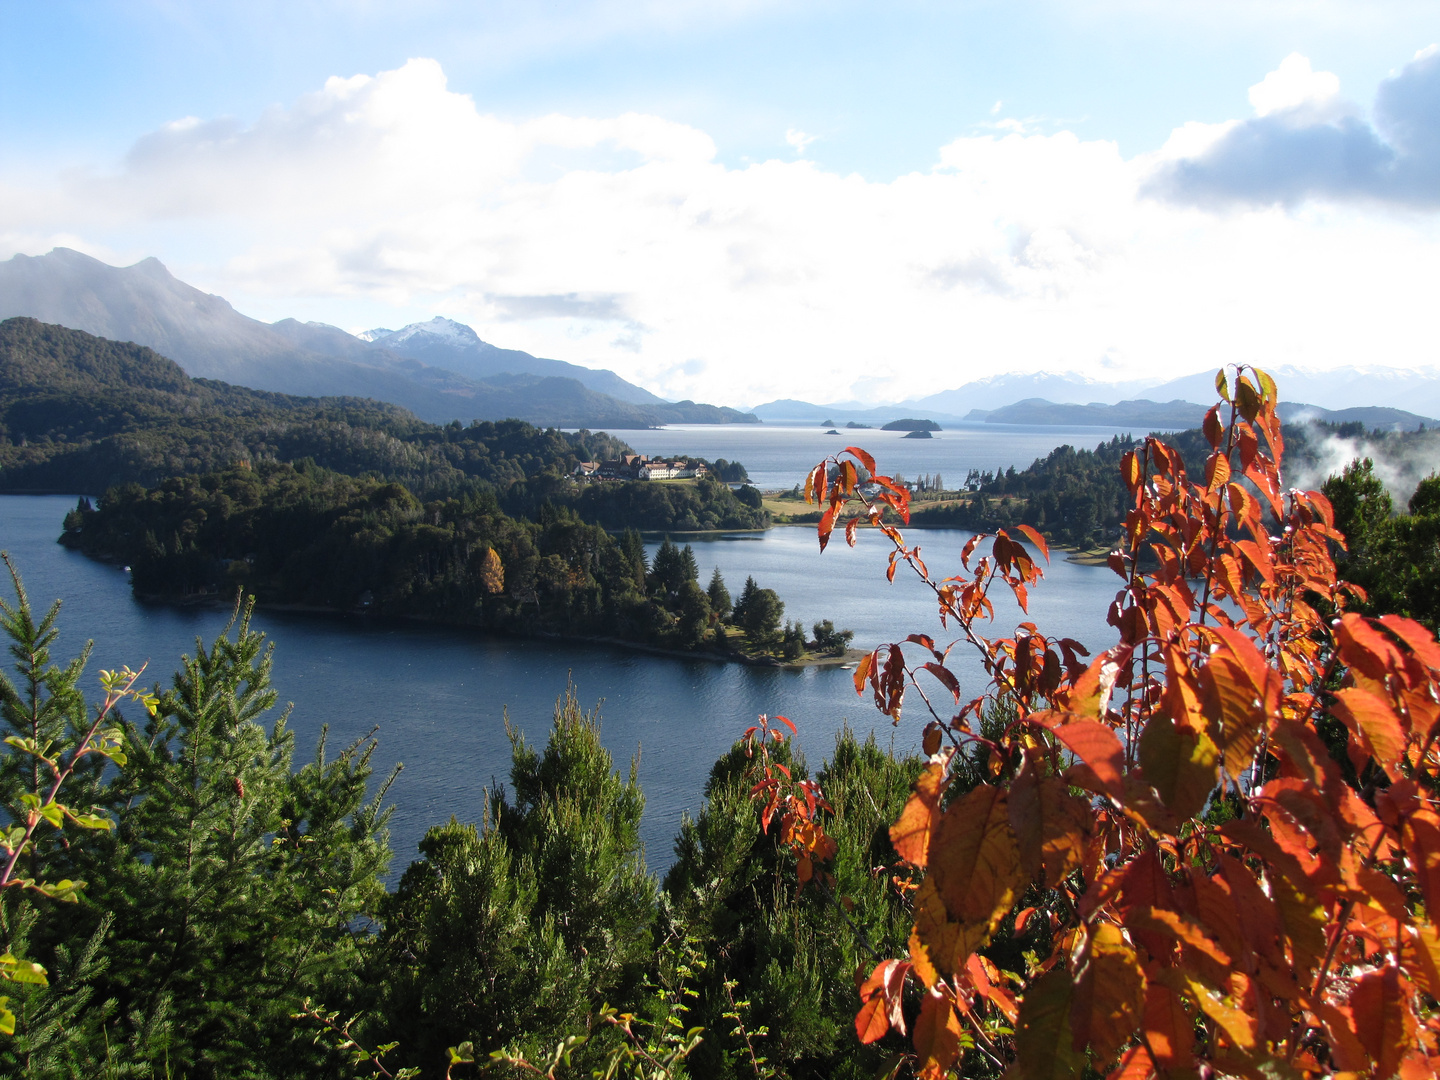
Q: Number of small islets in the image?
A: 5